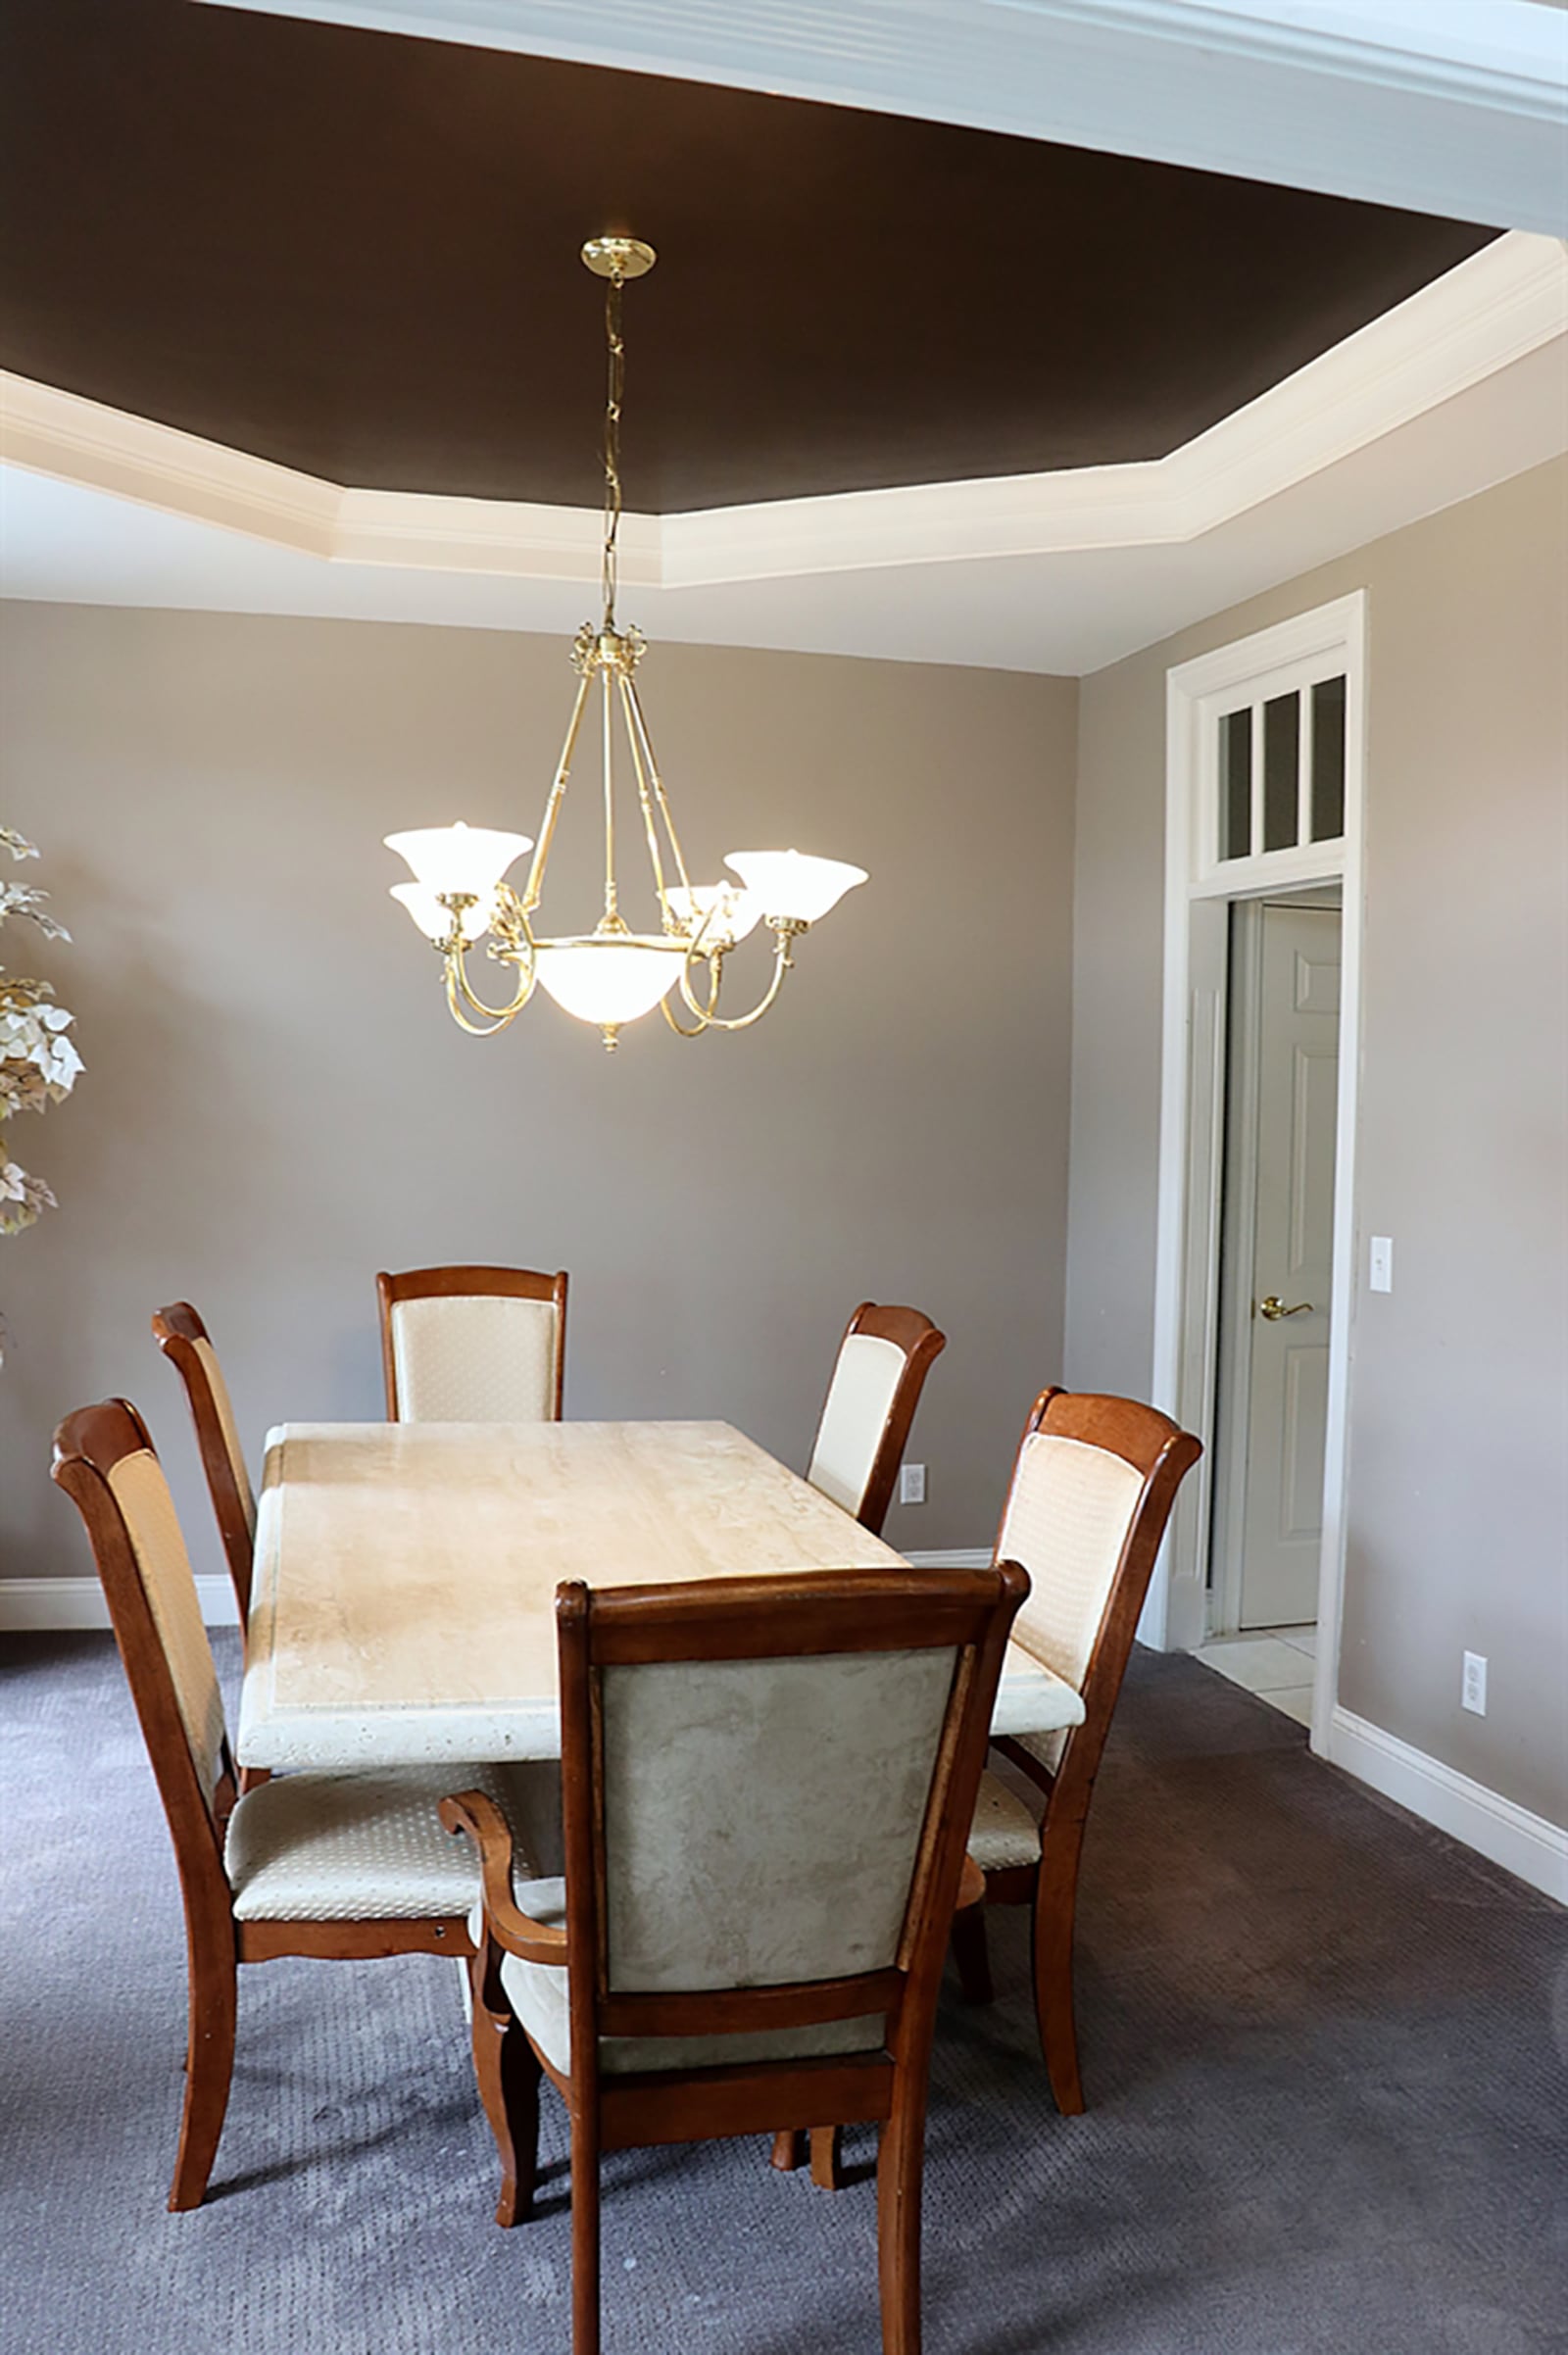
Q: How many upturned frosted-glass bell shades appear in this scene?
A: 4